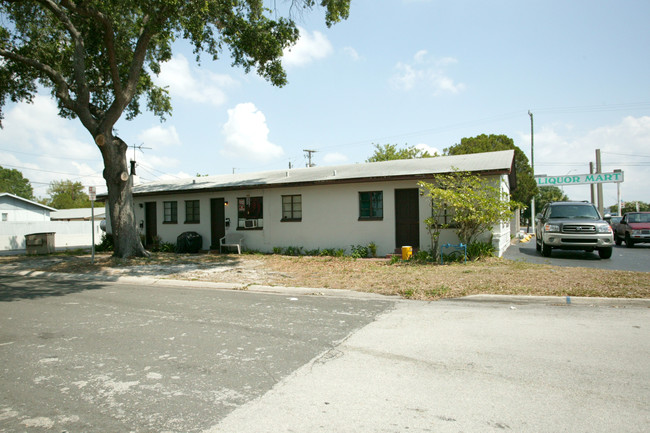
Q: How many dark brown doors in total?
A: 3